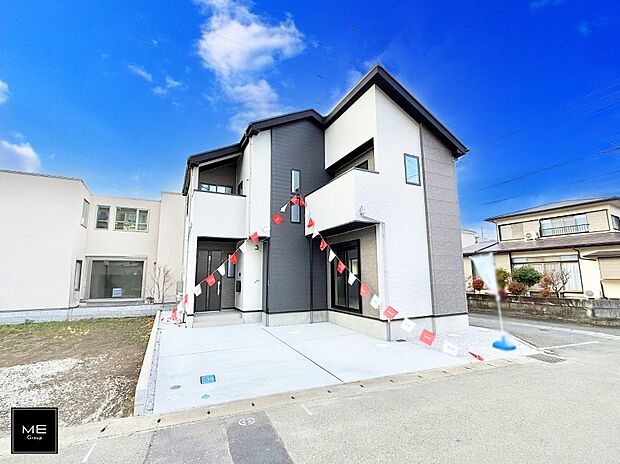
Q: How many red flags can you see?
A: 15